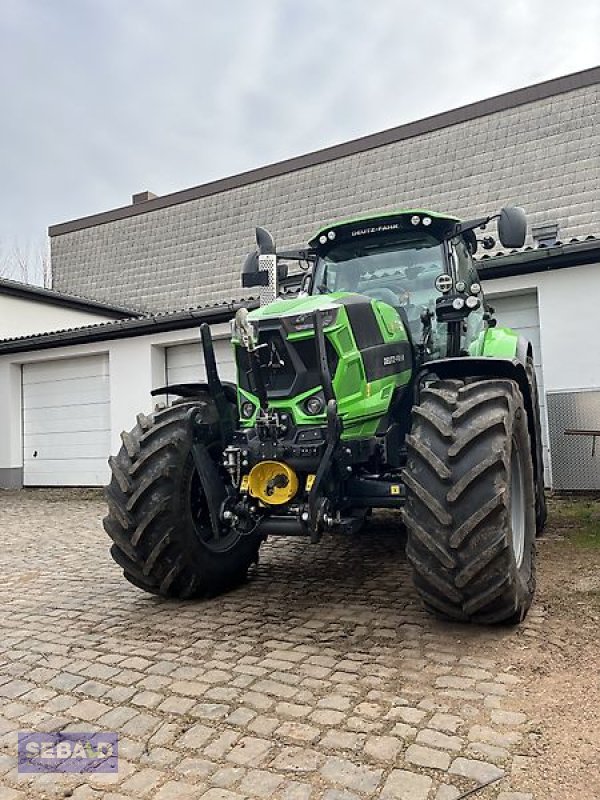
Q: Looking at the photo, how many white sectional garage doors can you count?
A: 3